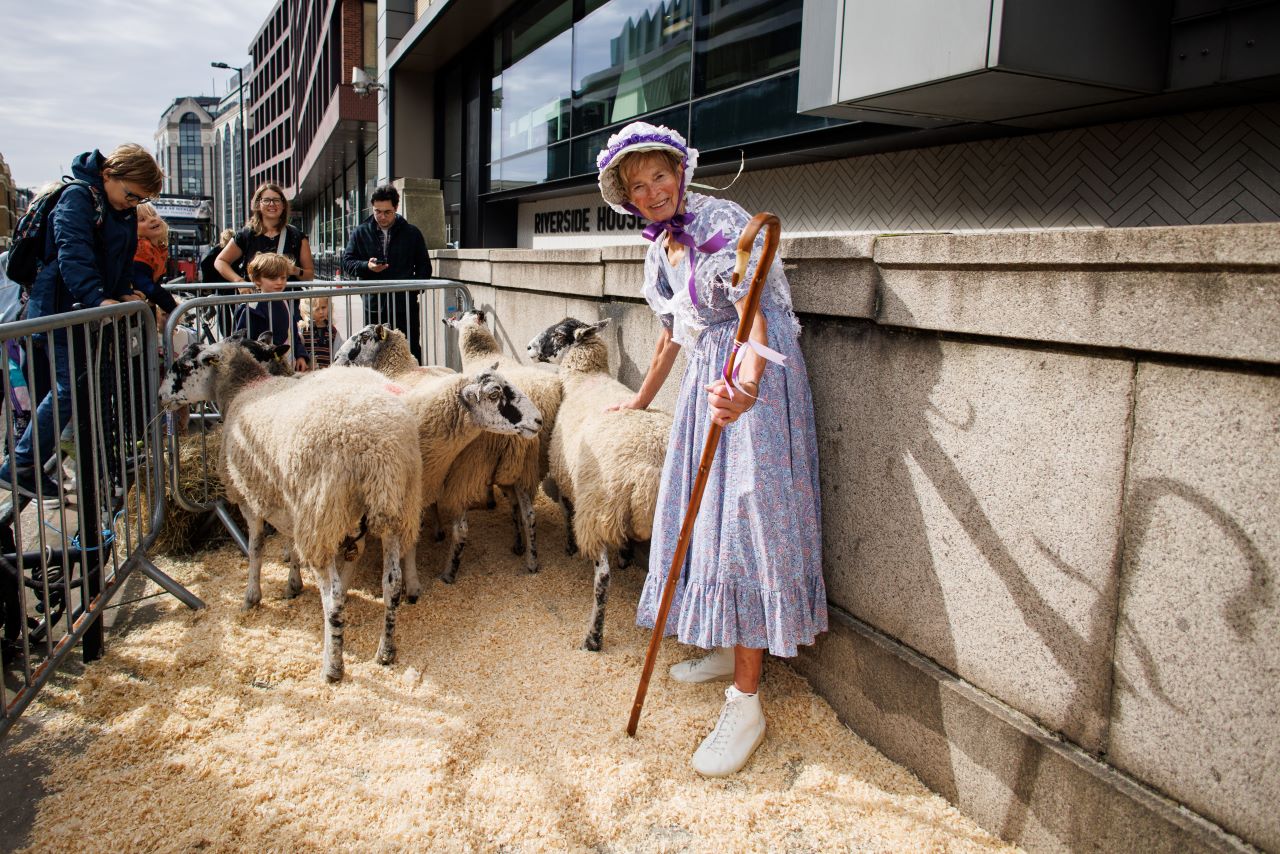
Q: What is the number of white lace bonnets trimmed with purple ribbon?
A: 1